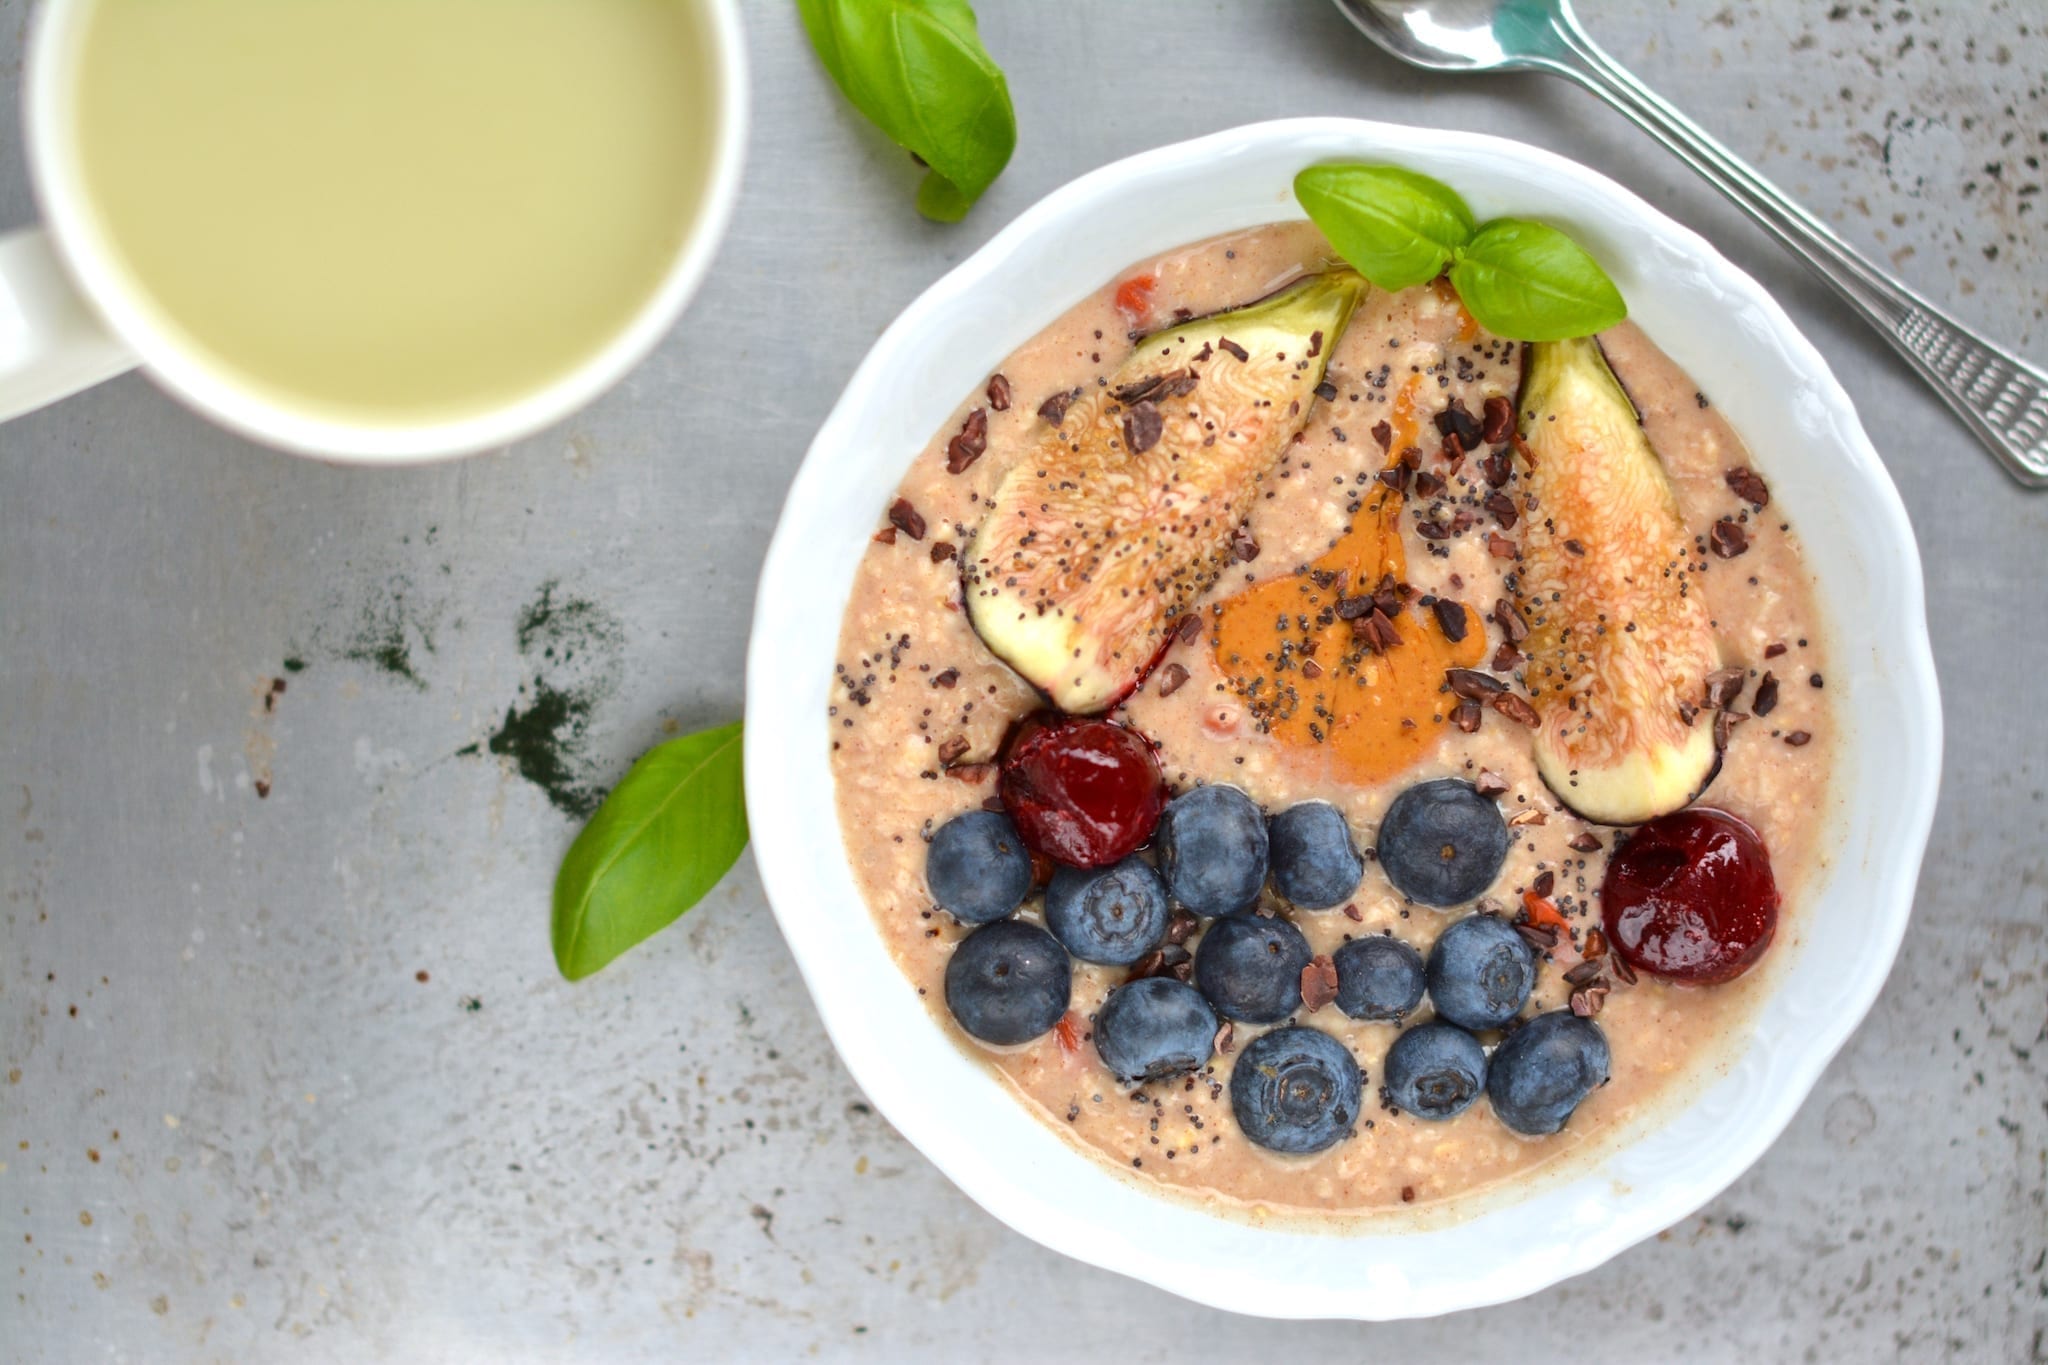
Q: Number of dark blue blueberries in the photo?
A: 13